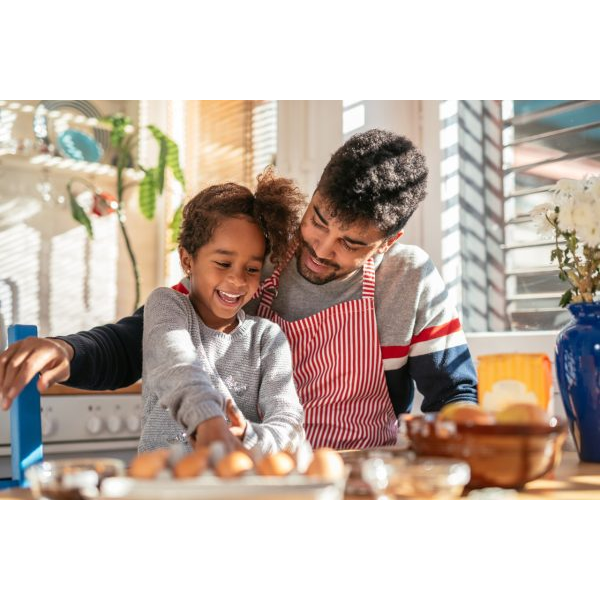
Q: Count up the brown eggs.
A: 5